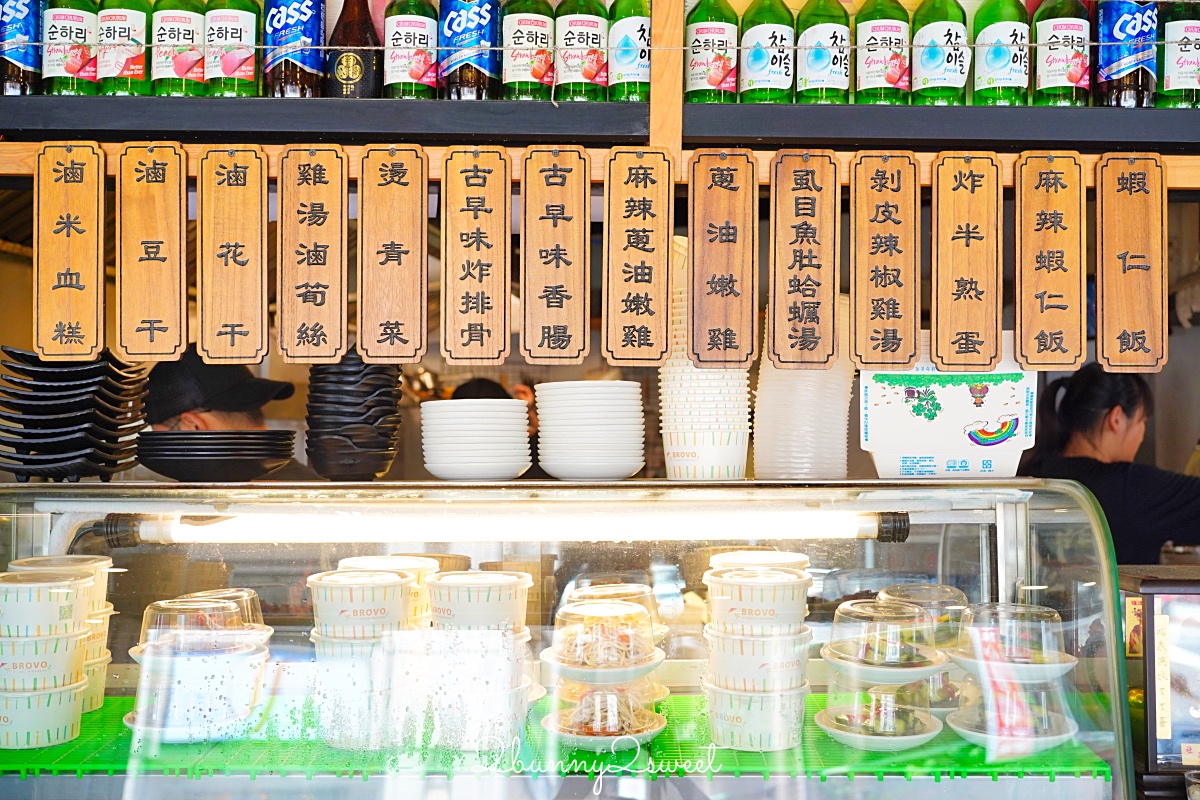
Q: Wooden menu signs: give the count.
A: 14